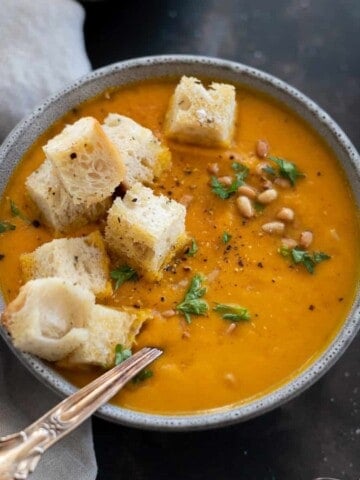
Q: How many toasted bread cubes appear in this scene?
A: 8